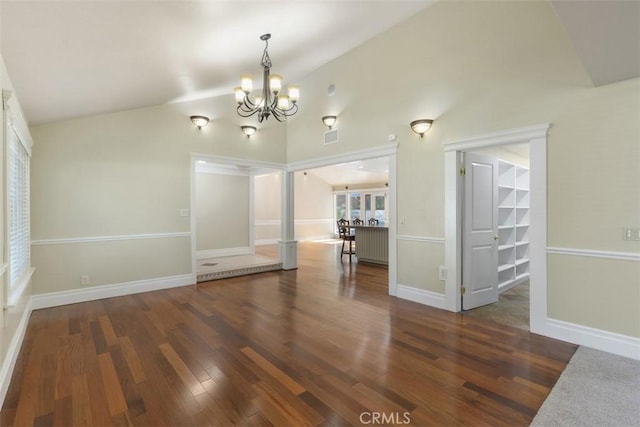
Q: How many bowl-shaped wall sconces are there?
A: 4